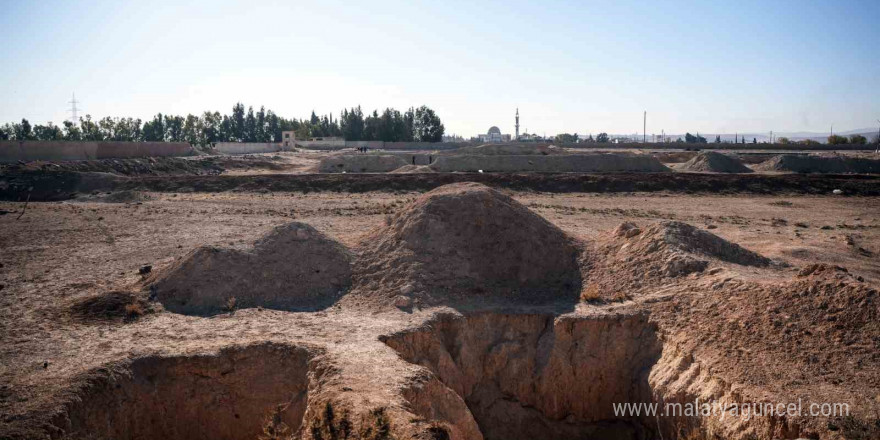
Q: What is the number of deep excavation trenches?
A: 2